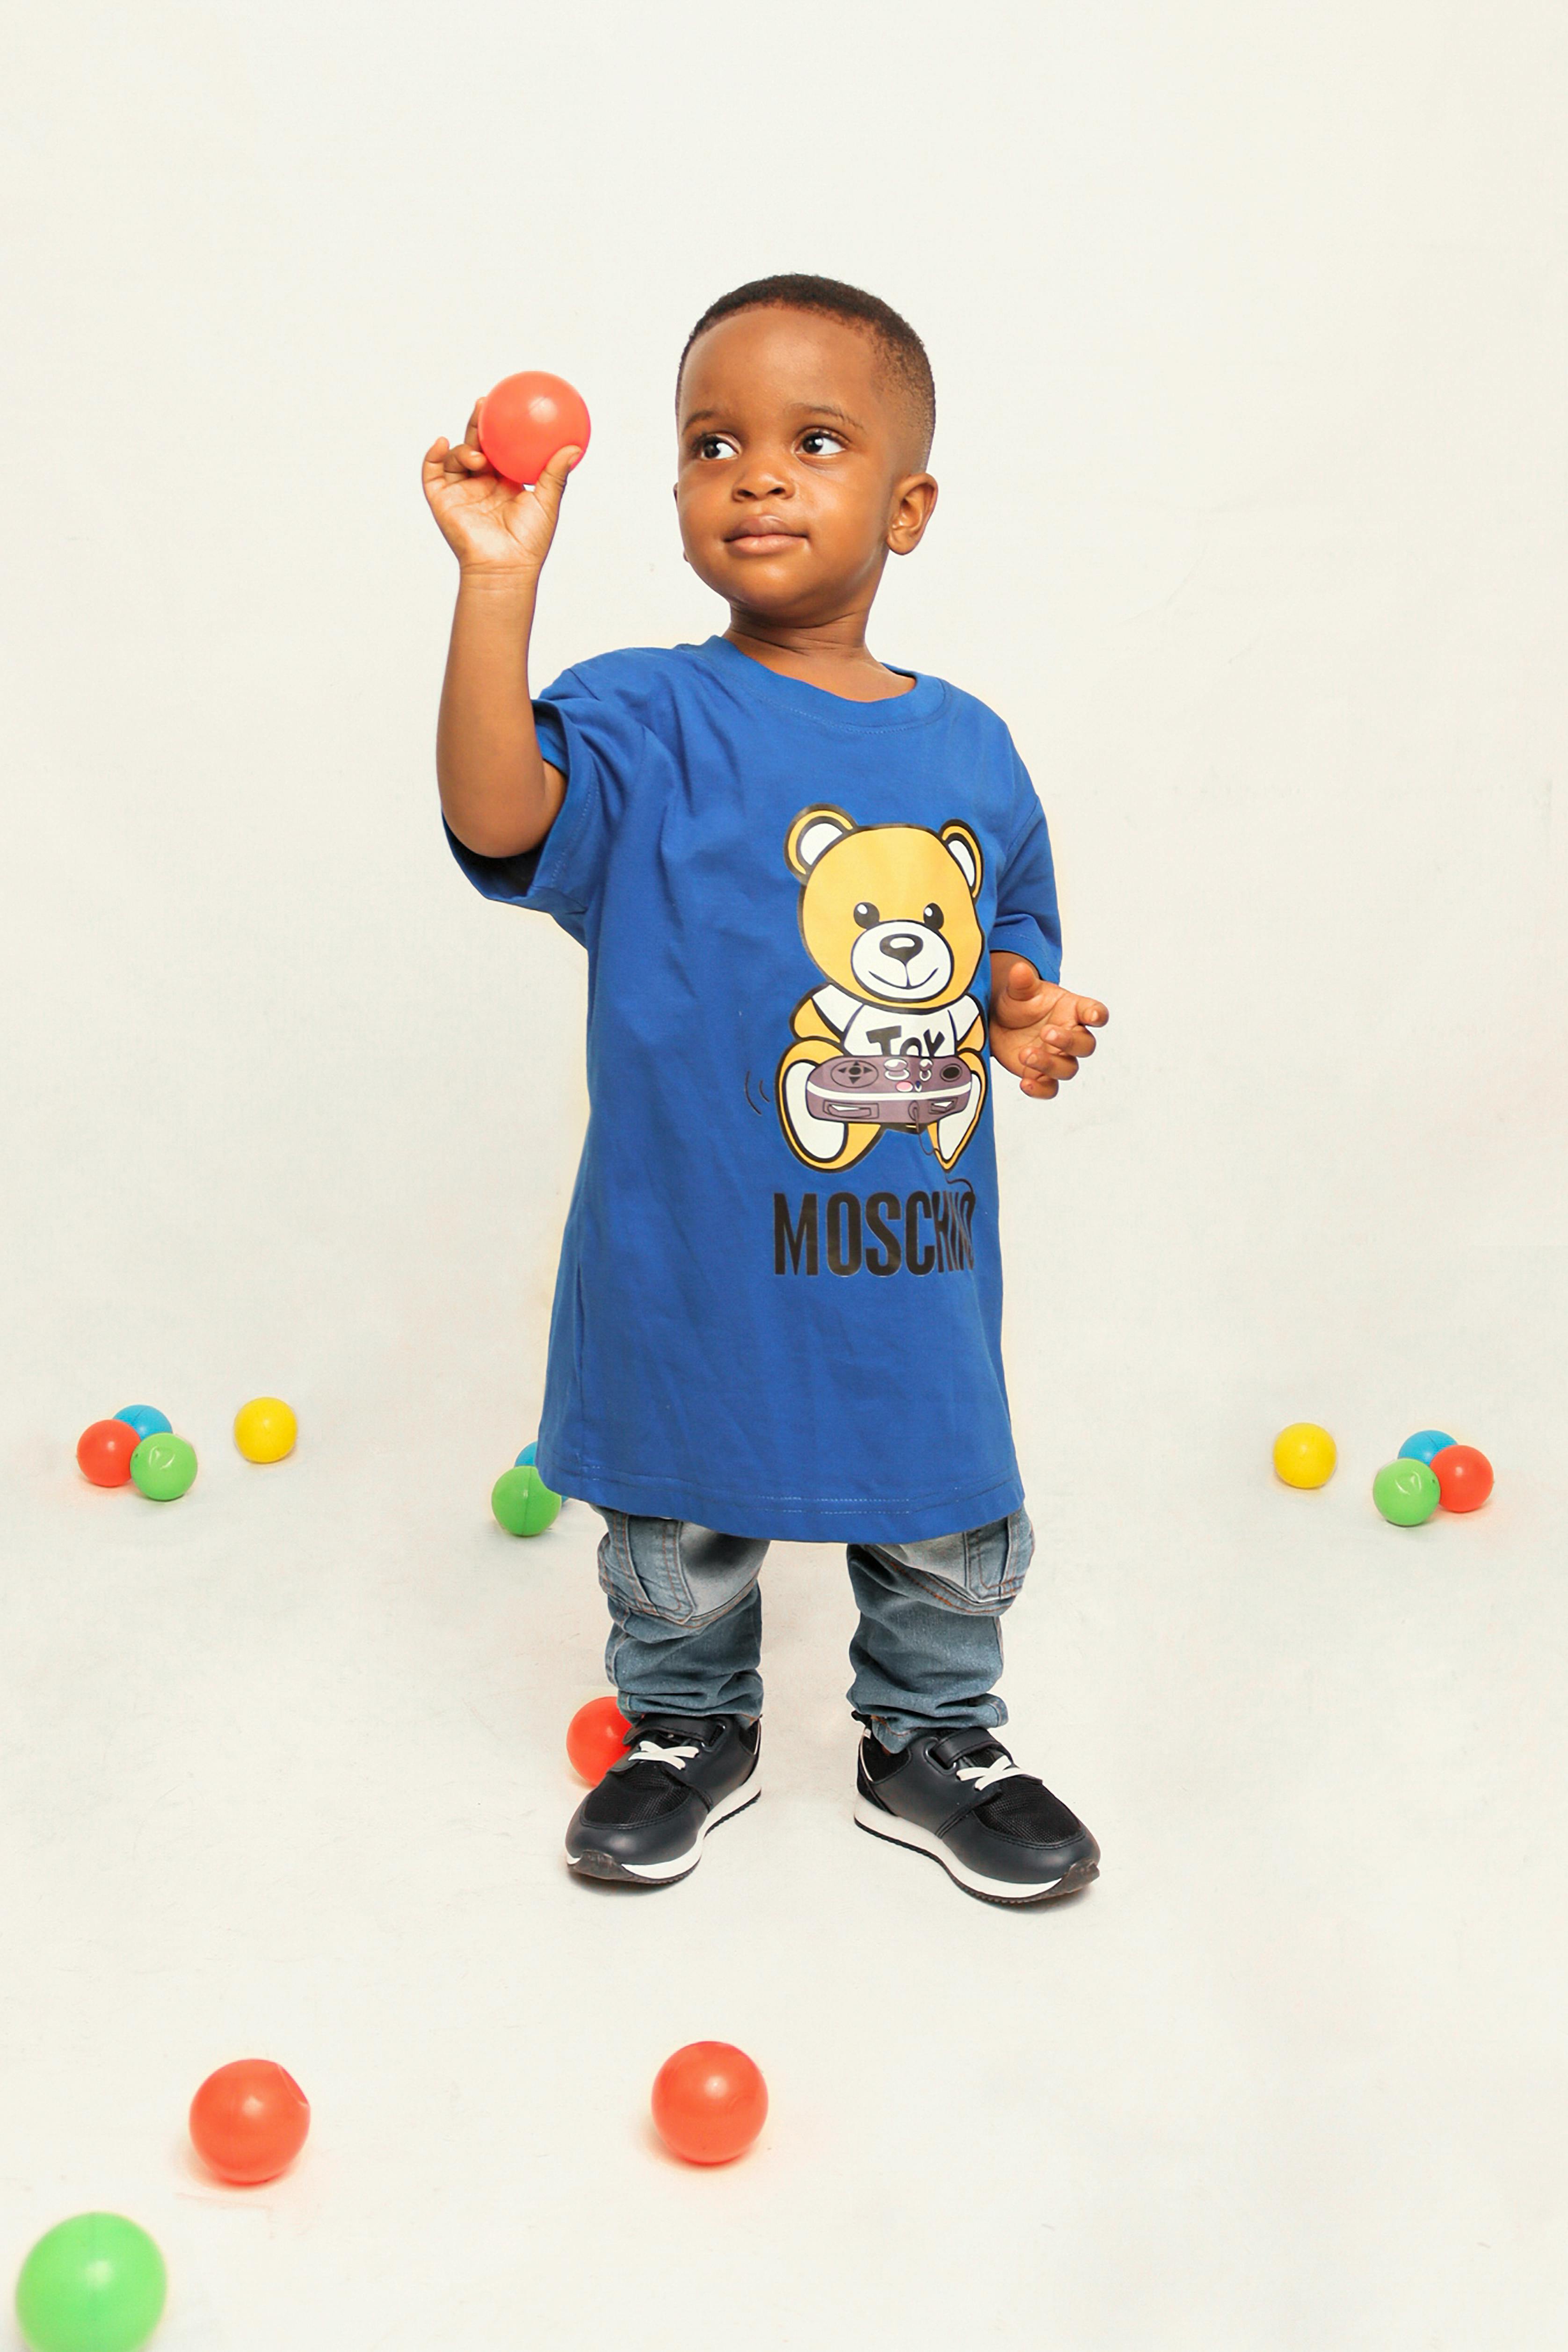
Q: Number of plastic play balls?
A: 15